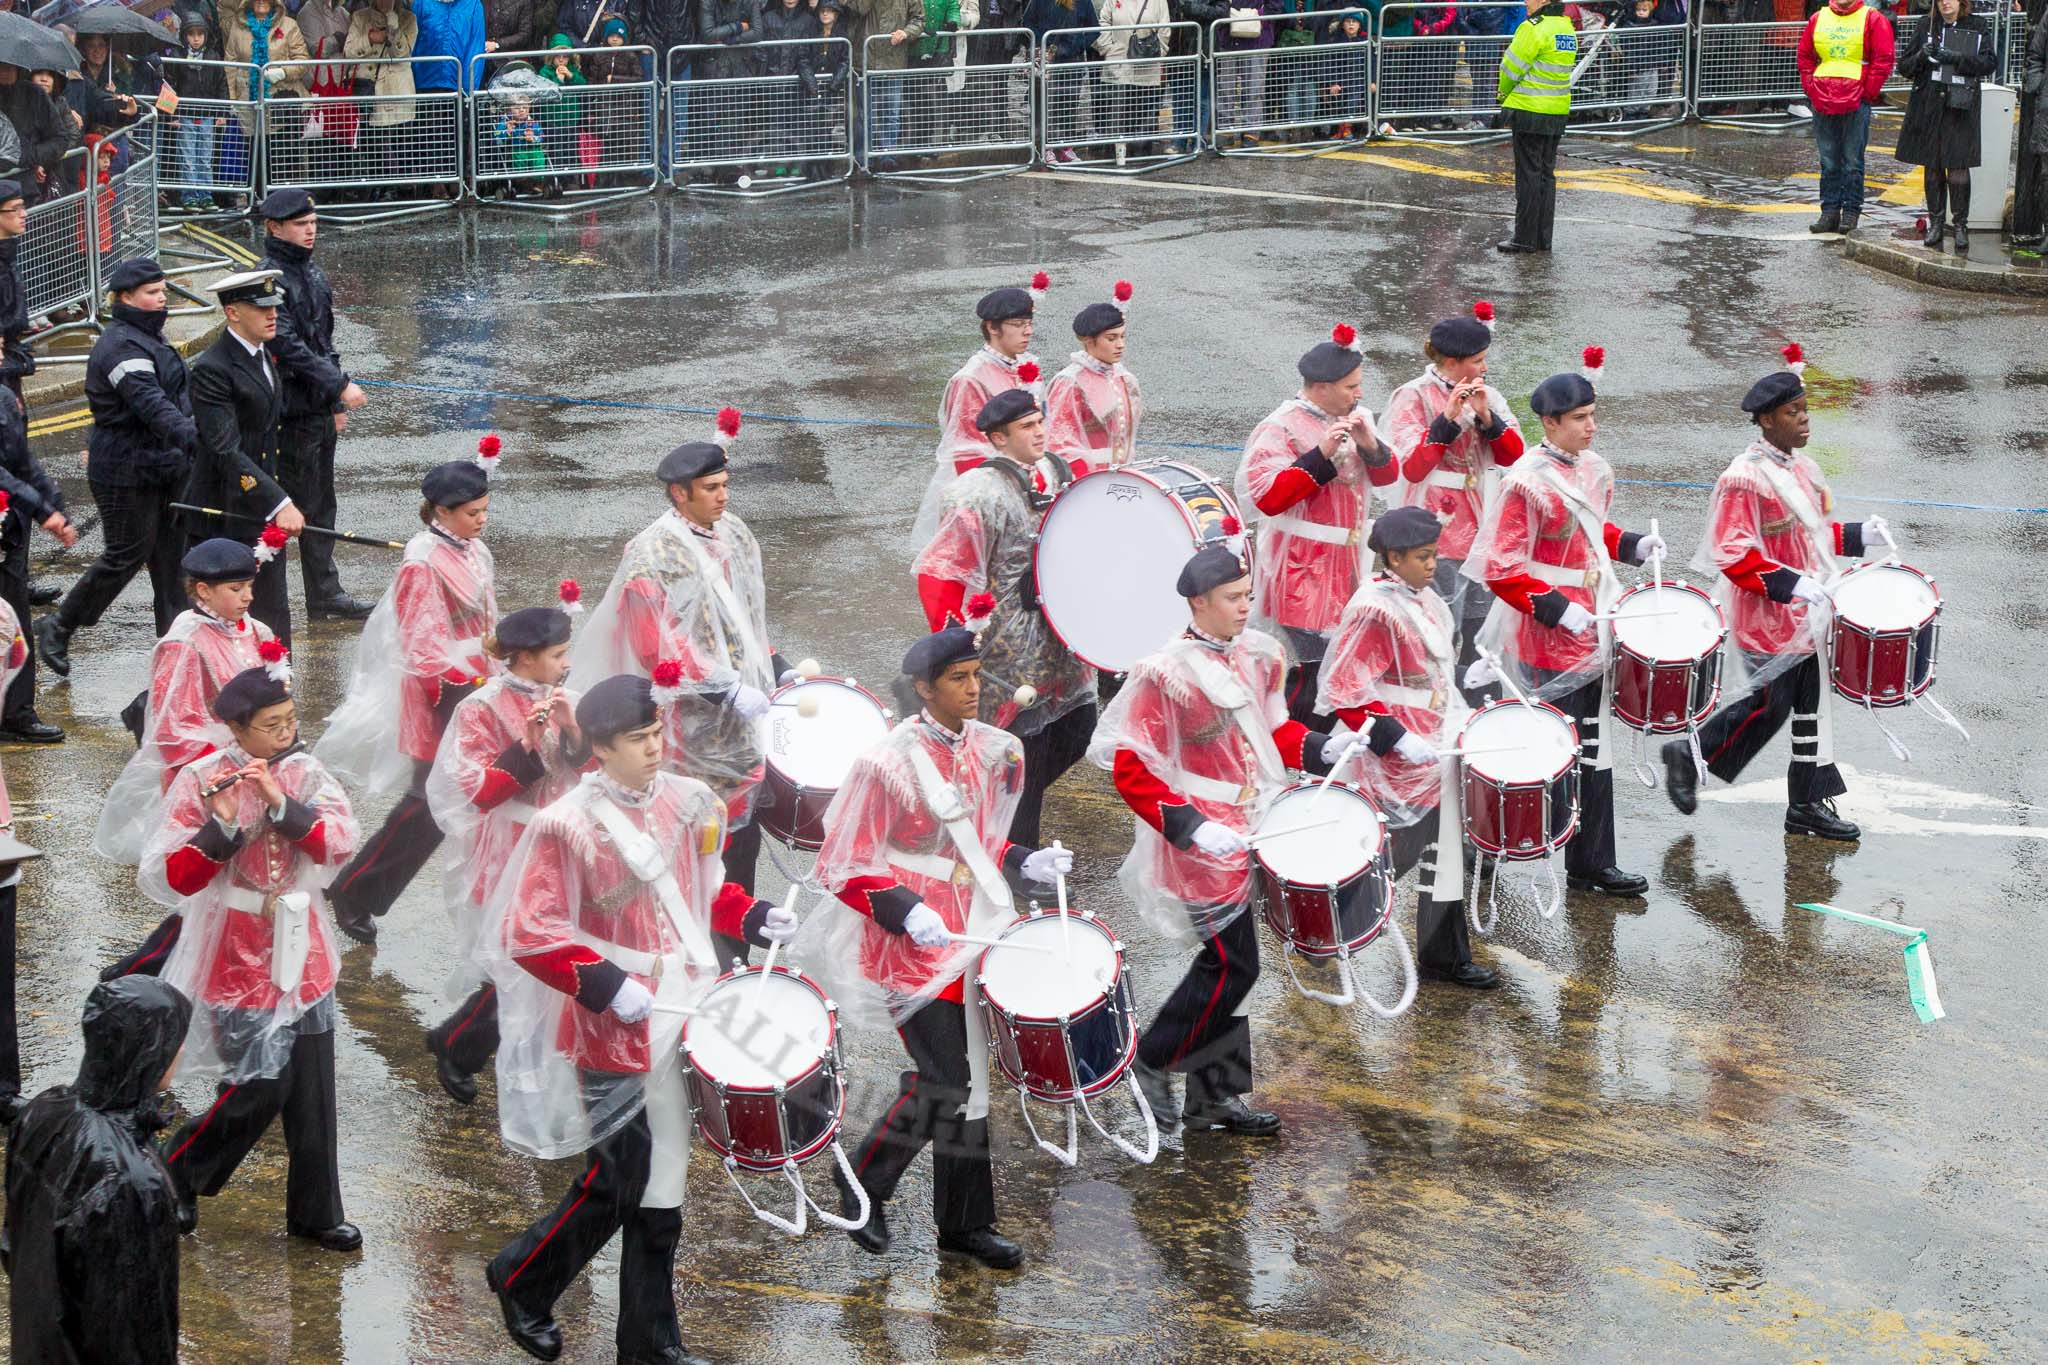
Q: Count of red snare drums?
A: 6